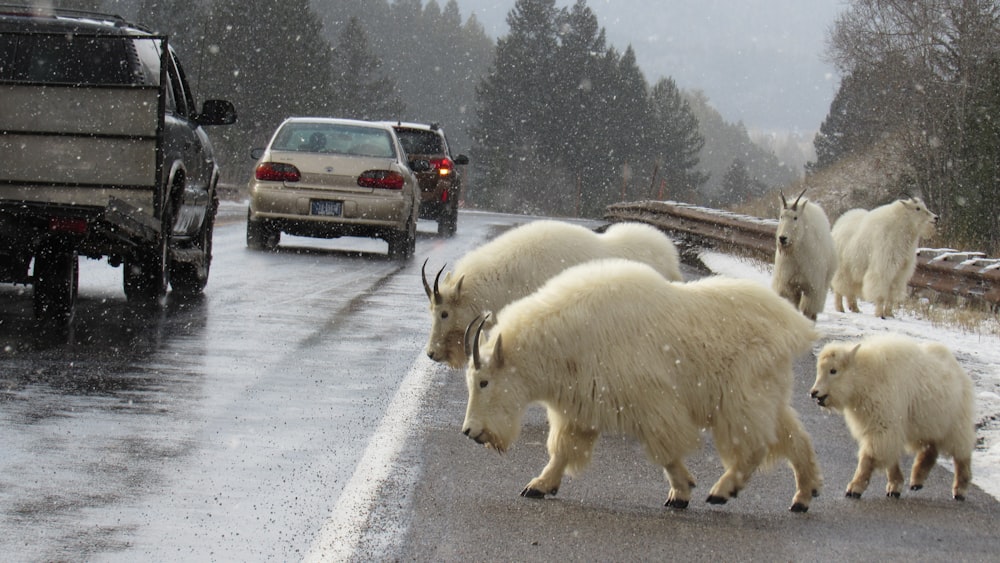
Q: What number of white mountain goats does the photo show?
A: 5